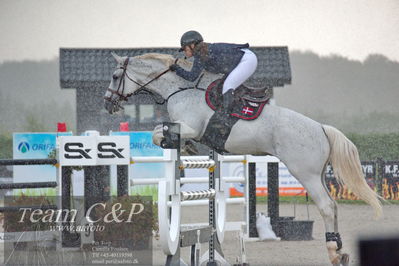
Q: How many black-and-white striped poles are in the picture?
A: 2